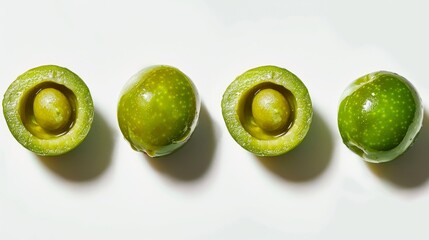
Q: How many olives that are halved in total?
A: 2